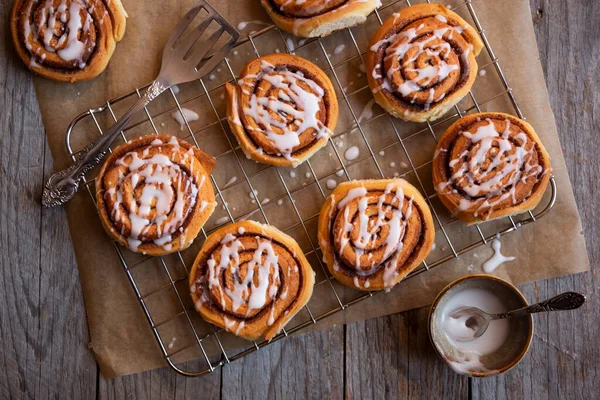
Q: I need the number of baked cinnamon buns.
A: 8